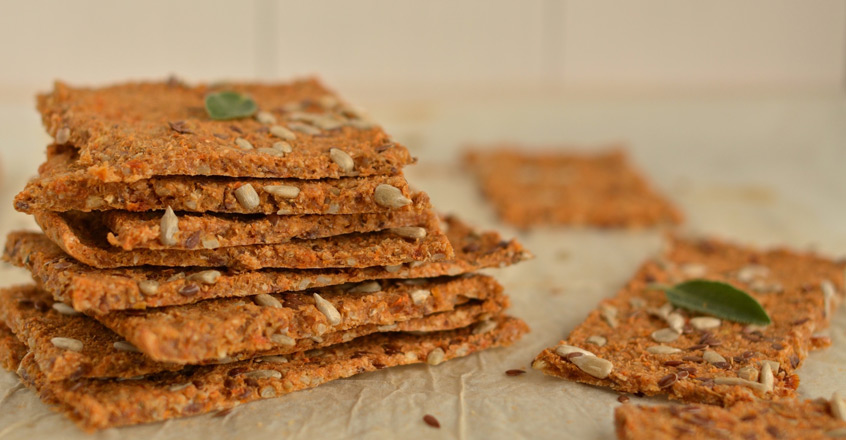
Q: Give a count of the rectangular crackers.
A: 11